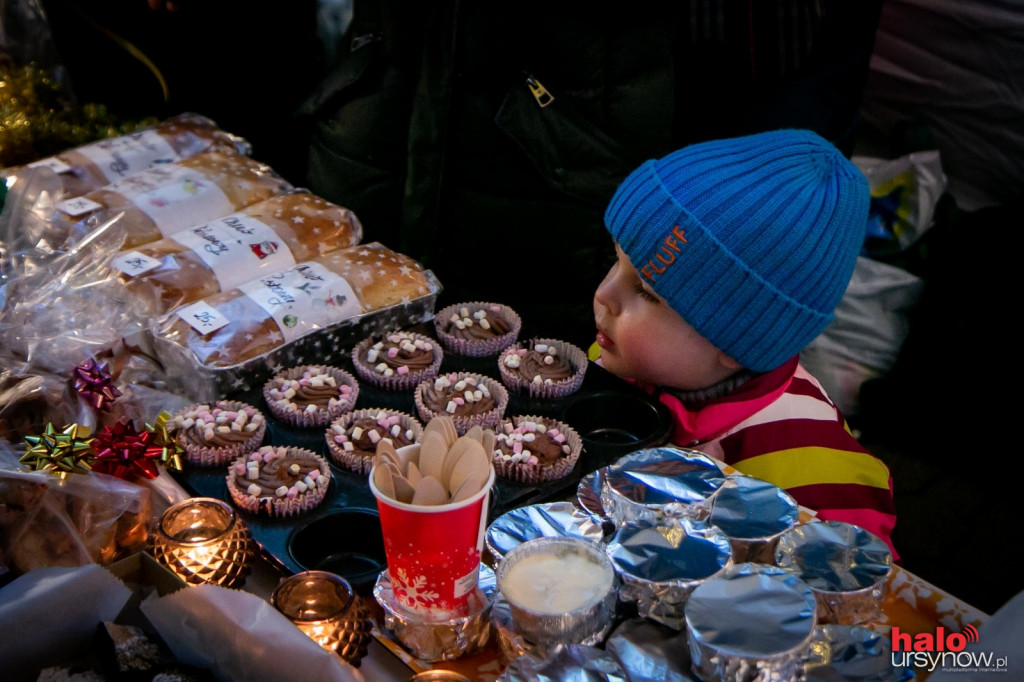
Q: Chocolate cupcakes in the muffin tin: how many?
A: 9